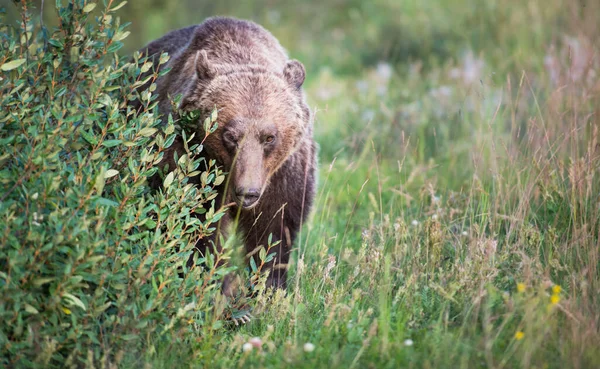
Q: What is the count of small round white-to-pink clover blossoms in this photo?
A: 4